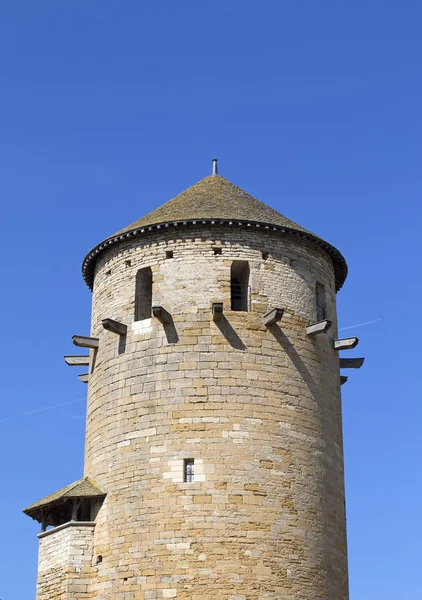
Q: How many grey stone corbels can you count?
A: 11